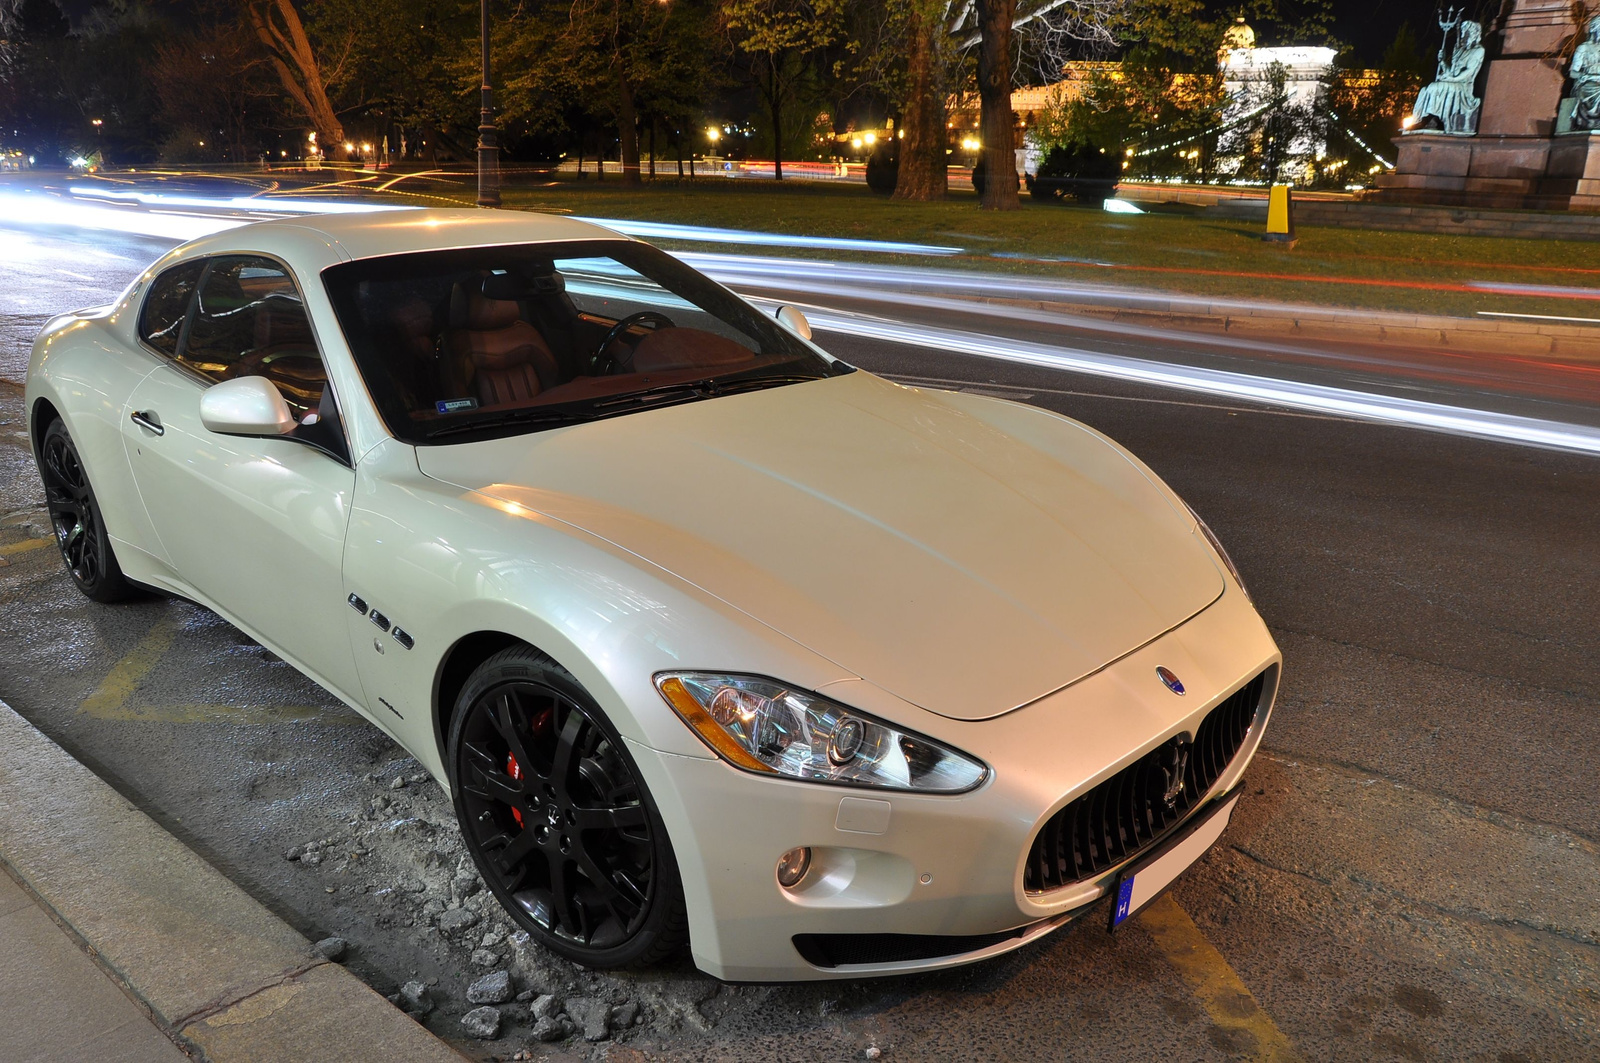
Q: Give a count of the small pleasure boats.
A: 0